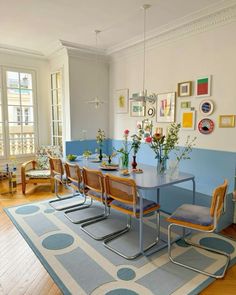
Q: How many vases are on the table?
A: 6